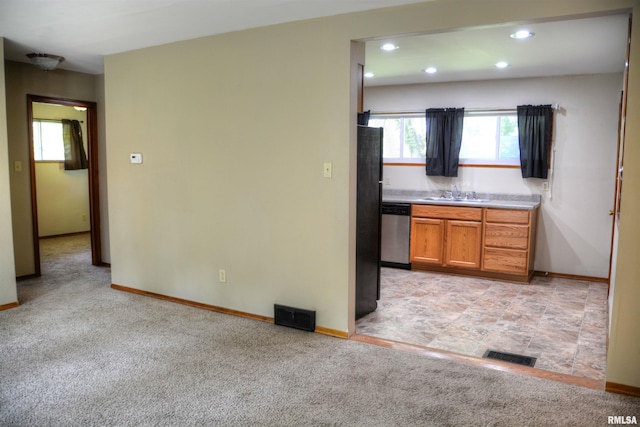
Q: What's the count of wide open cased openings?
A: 1